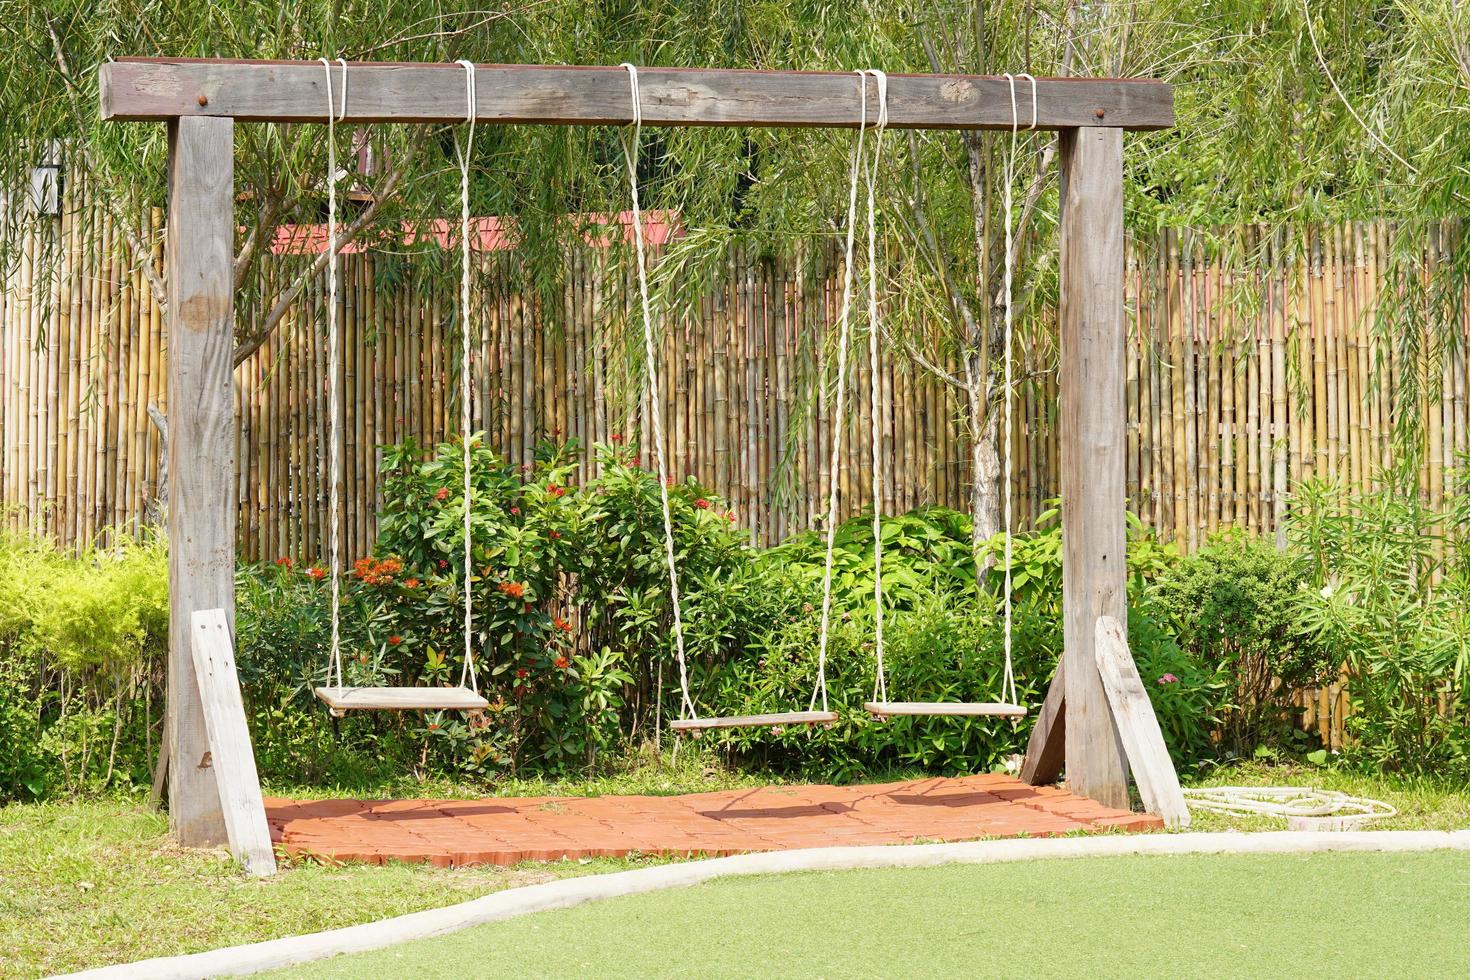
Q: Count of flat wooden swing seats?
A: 3